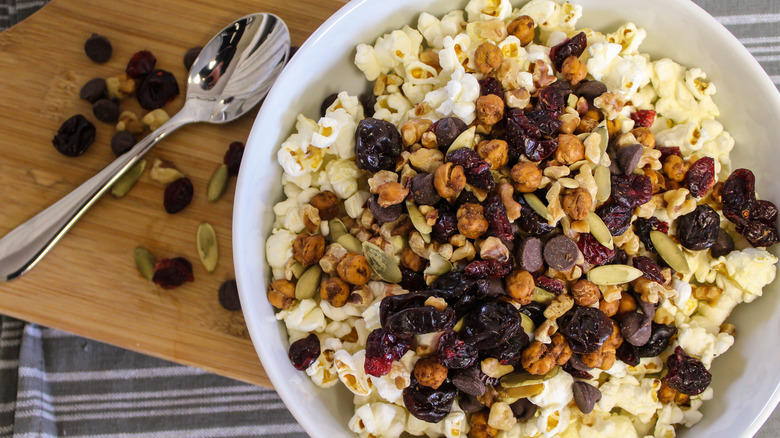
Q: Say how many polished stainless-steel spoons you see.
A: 1